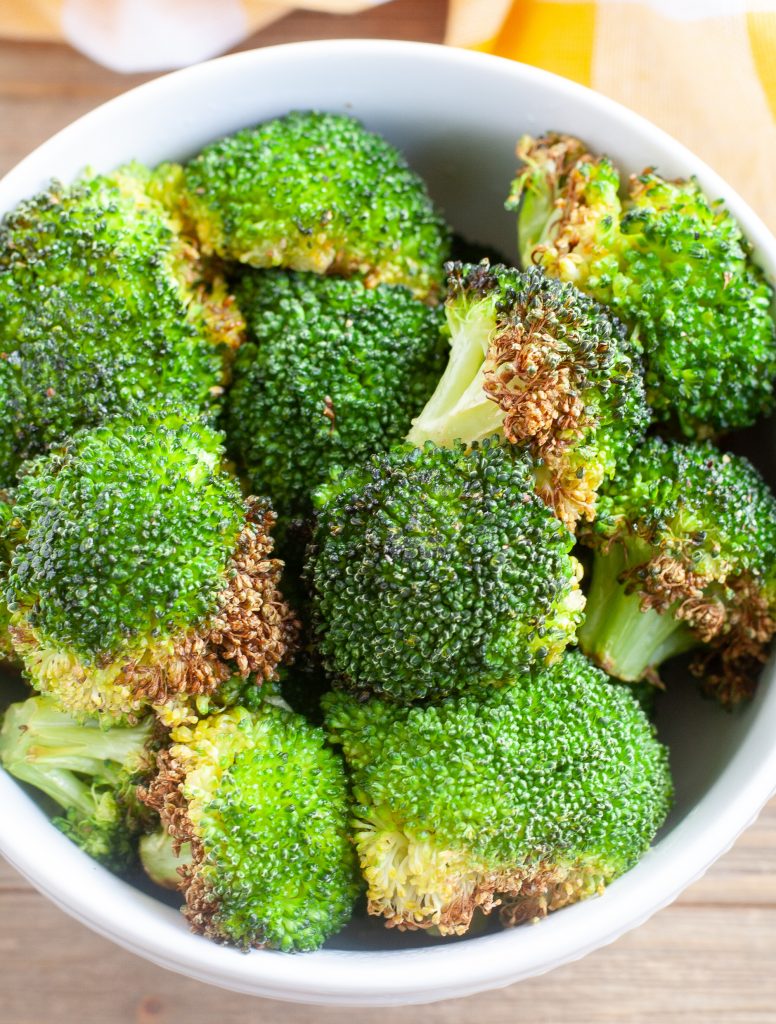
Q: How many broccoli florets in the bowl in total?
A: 11